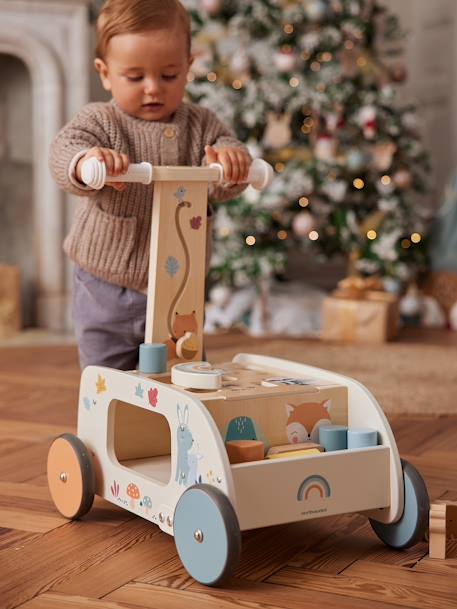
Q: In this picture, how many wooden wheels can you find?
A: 3